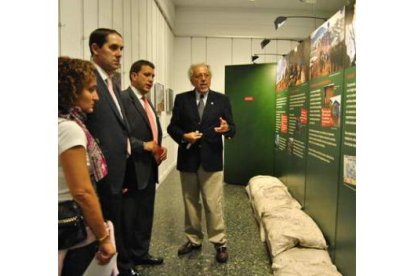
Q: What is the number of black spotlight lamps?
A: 3